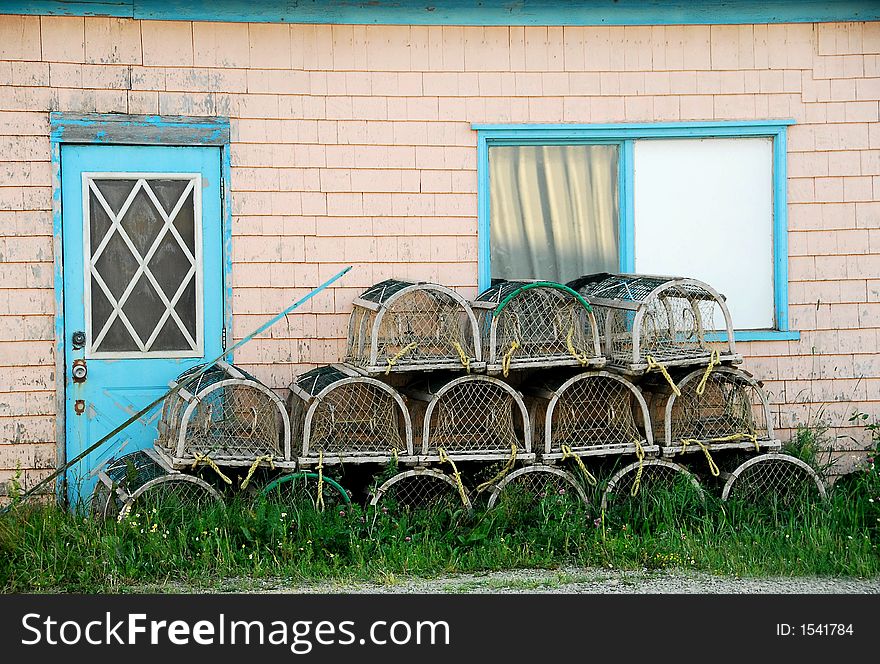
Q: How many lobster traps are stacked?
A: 14